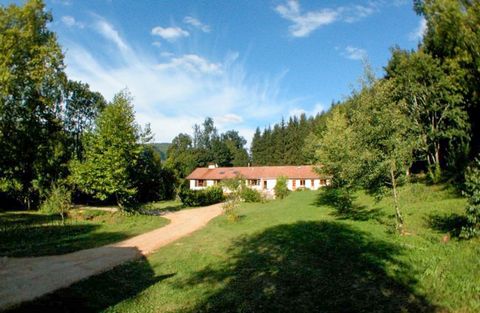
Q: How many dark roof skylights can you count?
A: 2